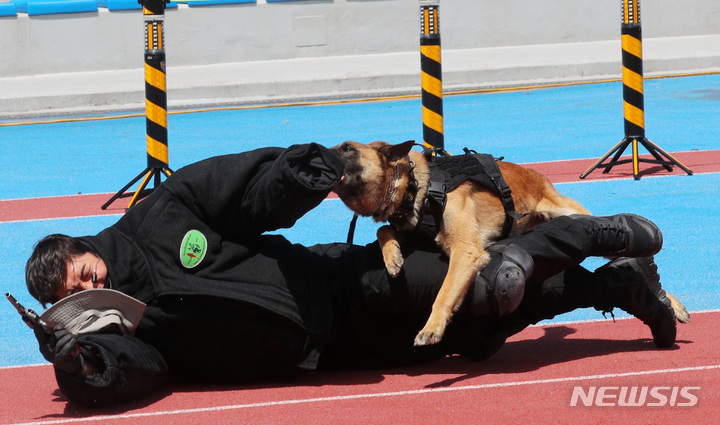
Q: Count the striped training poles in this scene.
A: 3